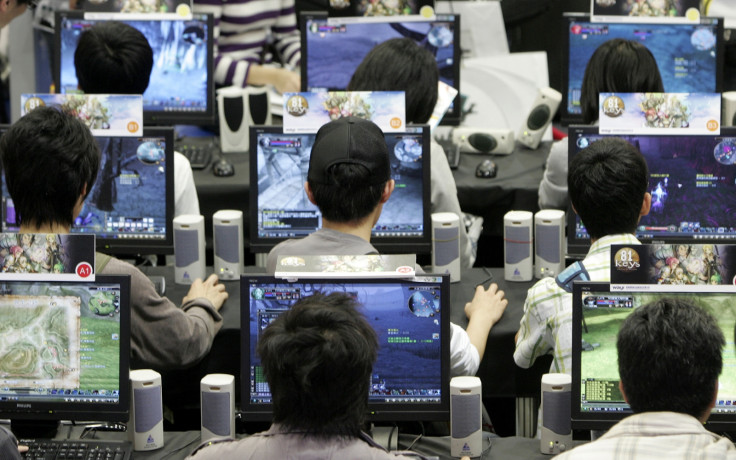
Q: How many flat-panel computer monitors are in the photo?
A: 9